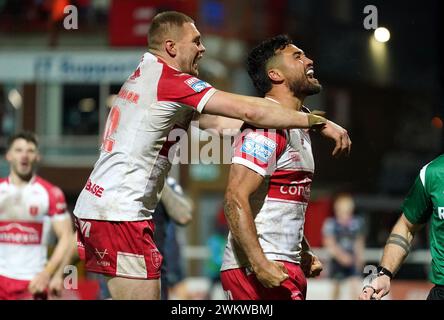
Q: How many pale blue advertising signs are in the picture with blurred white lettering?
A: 1